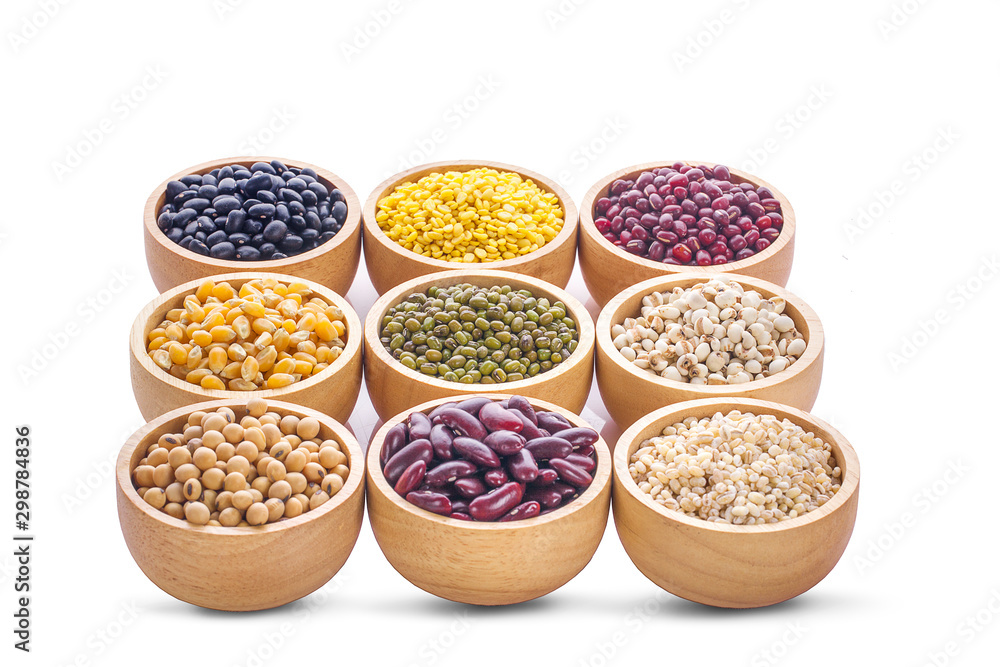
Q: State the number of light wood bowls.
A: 9